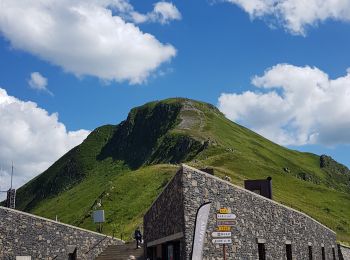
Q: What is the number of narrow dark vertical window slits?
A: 5